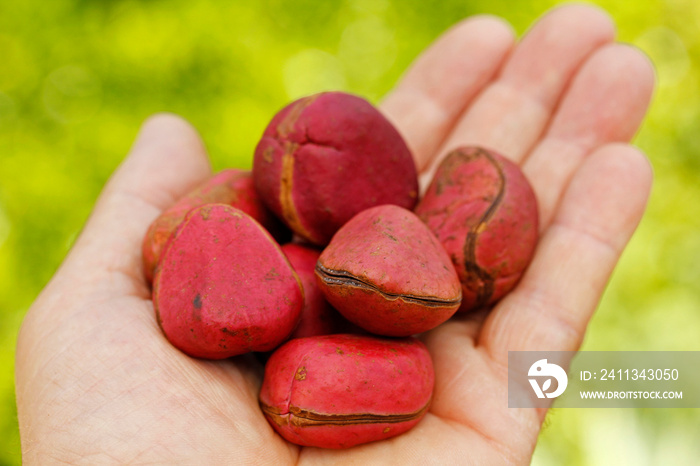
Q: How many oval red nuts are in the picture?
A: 7